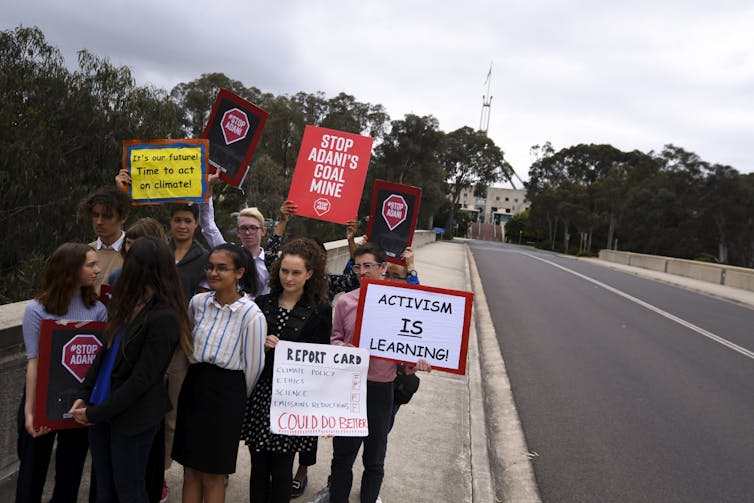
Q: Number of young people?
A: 11